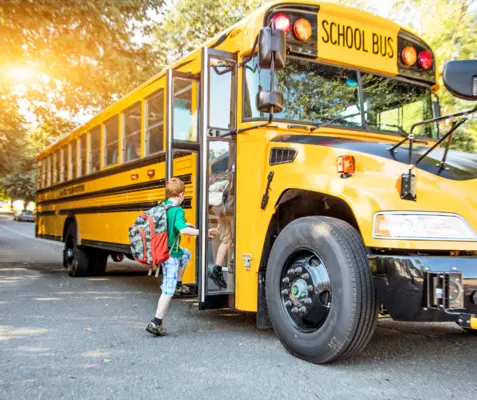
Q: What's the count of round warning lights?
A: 4